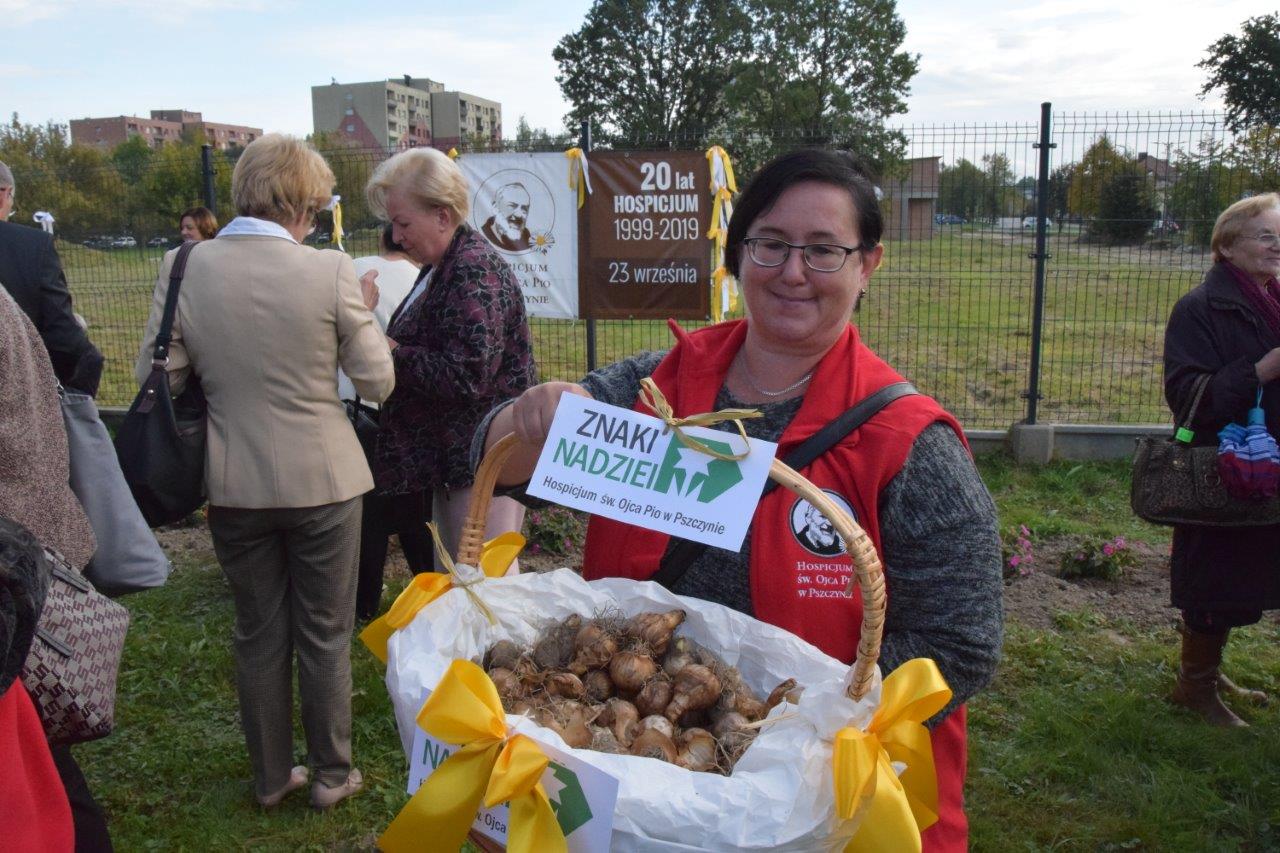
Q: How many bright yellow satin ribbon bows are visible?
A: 3